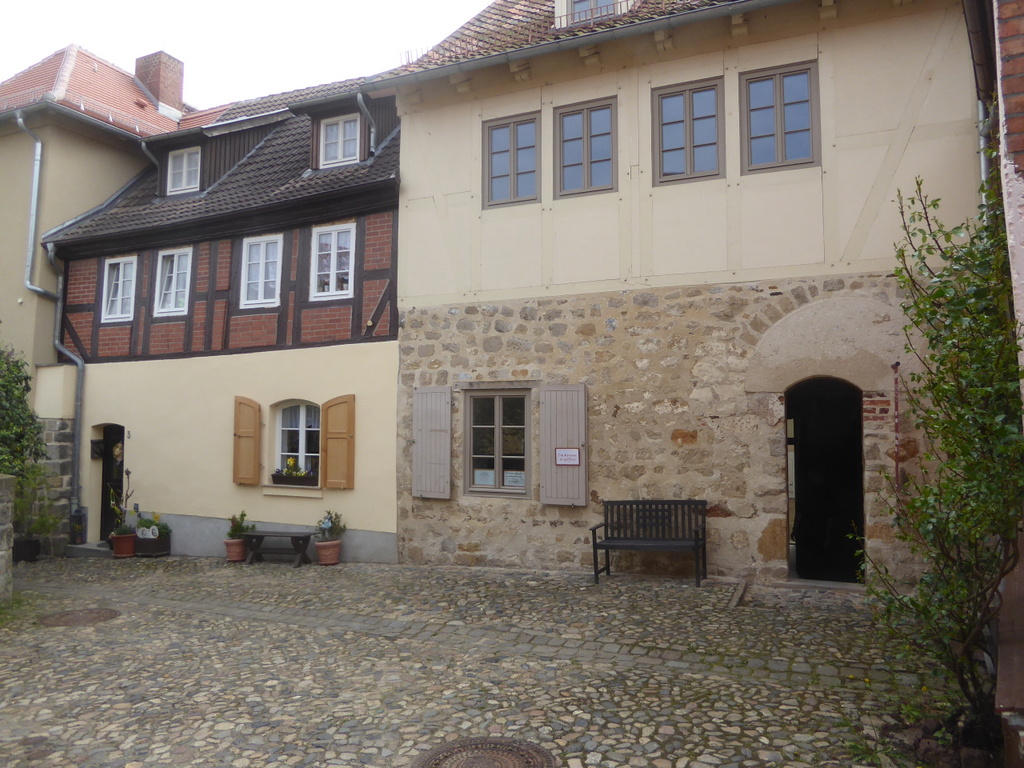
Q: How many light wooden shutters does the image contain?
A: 2